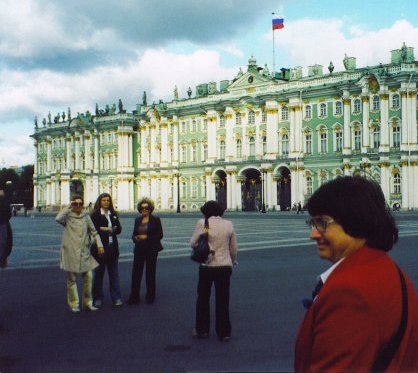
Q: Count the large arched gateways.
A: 3